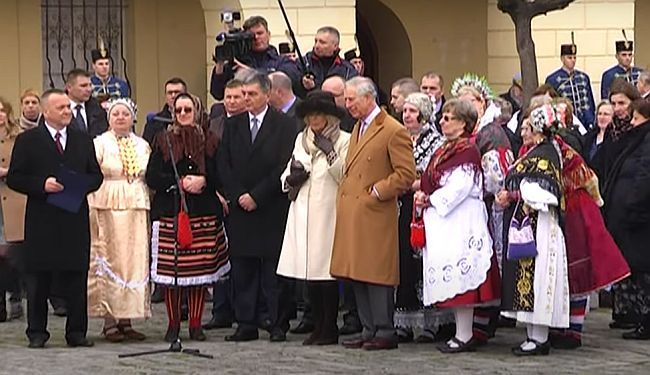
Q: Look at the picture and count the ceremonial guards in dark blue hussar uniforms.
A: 5